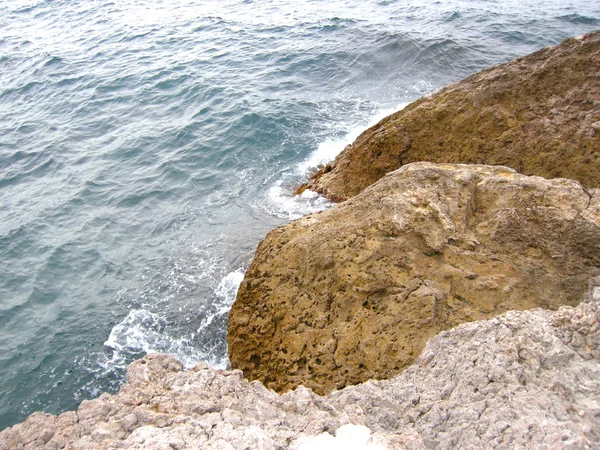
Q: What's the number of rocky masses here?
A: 3